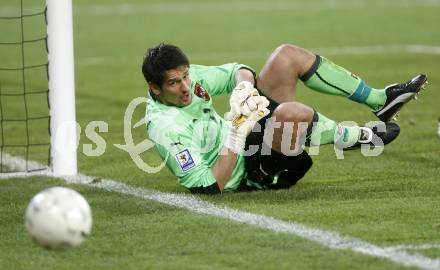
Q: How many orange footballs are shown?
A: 0